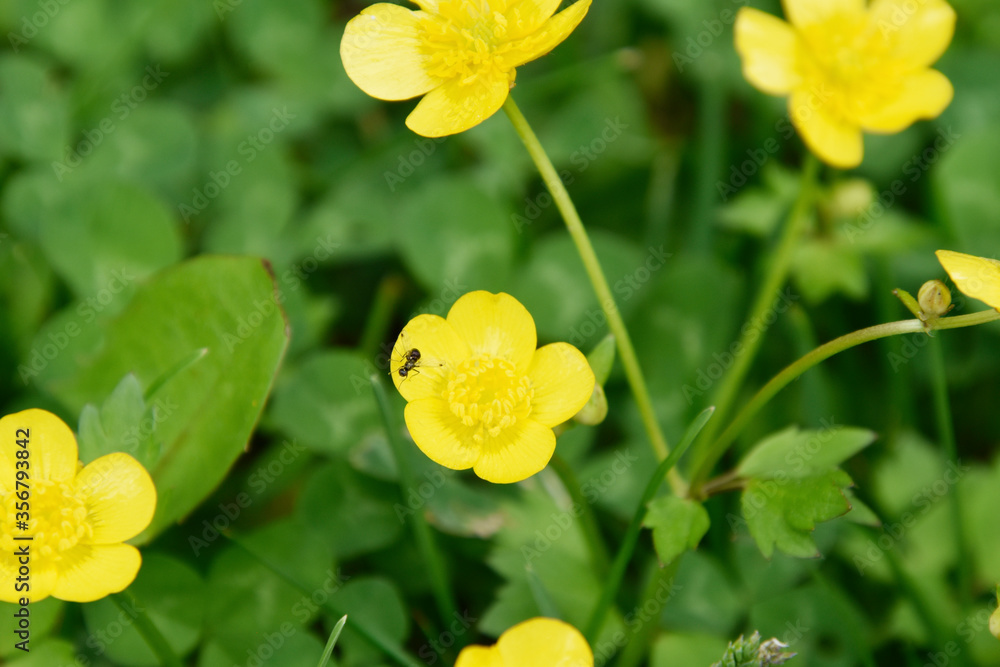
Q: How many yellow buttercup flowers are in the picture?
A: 6